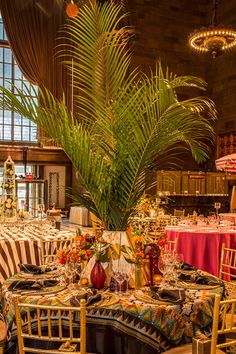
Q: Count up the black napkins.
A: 6